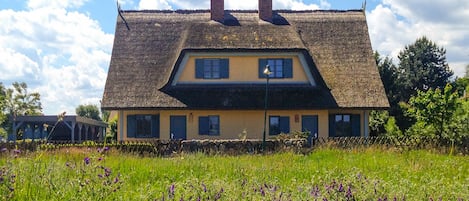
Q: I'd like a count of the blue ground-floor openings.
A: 6